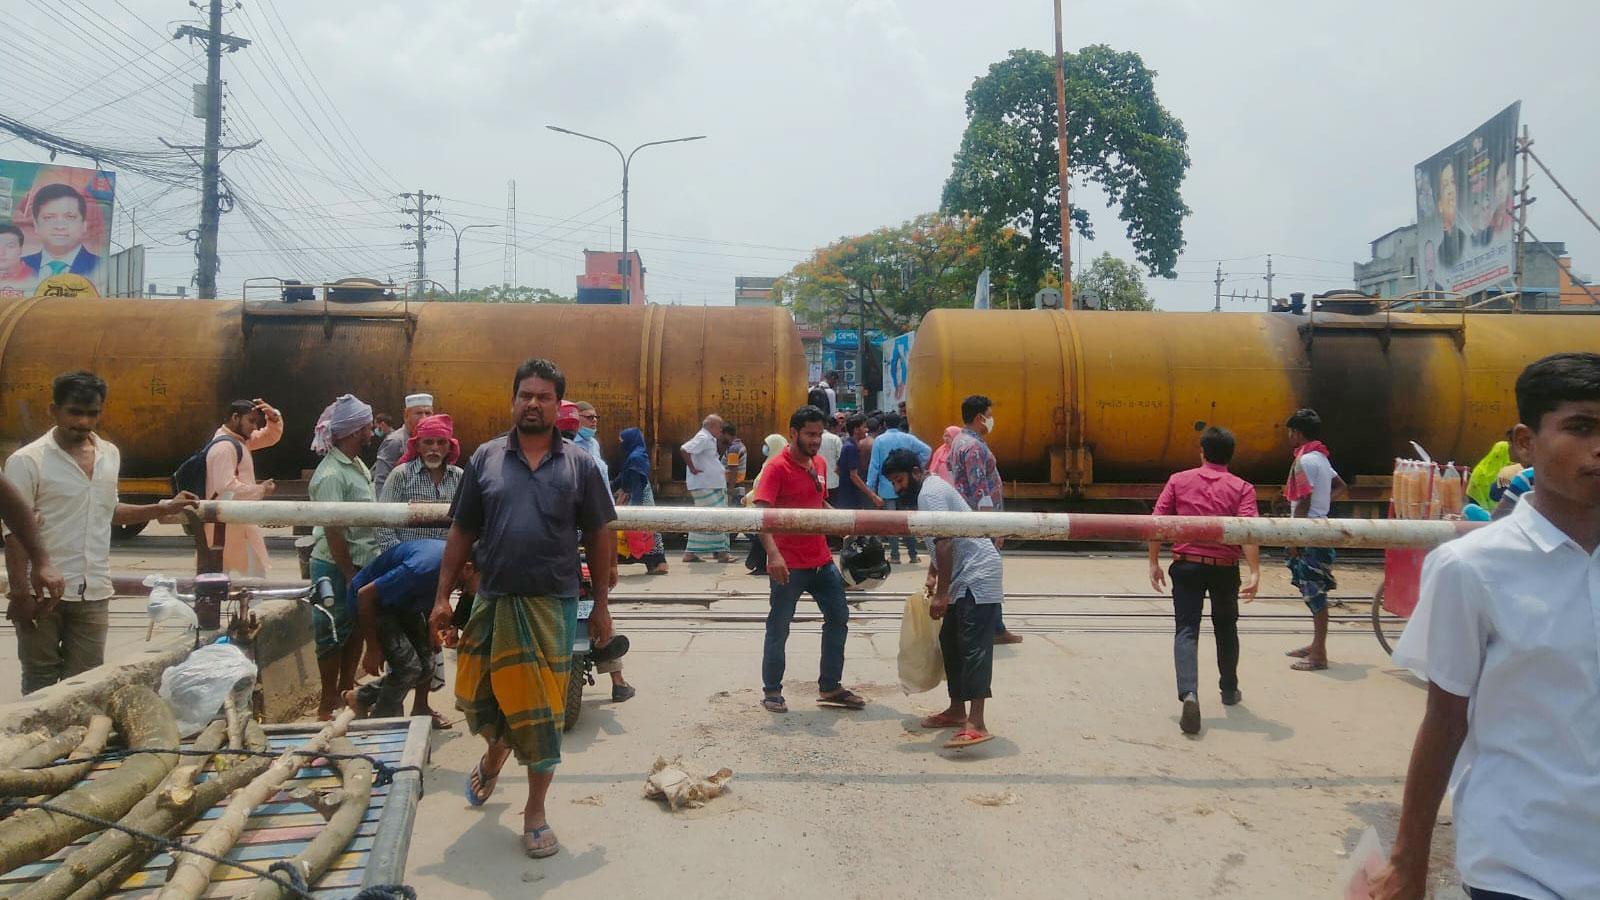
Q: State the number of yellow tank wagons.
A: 2